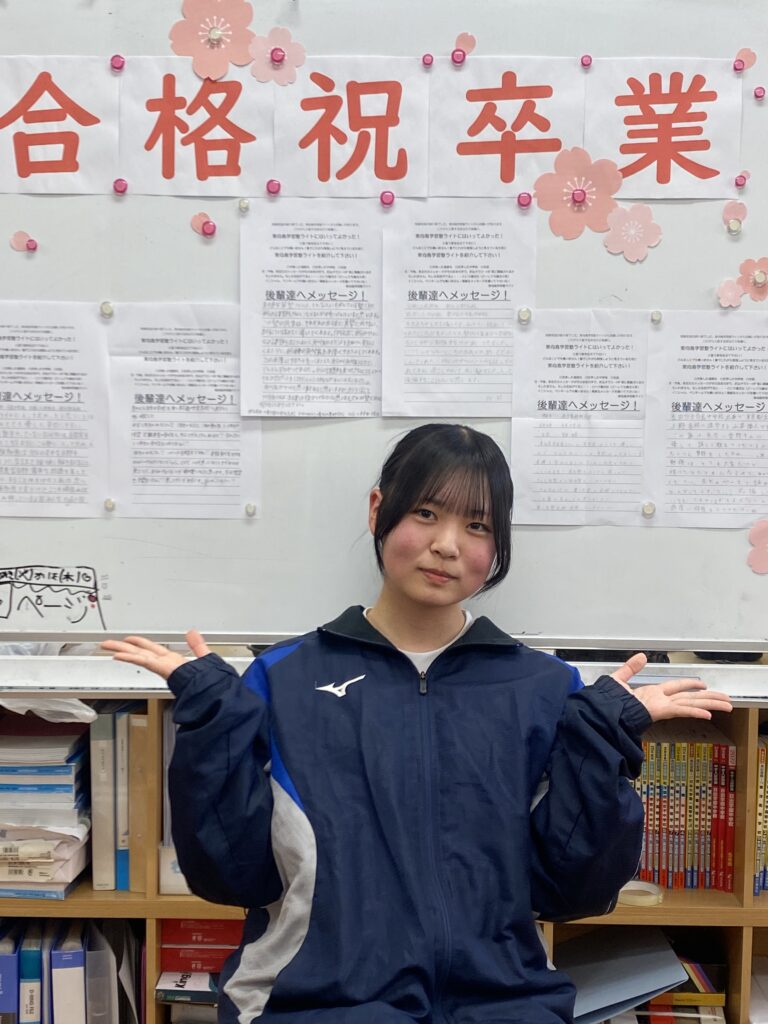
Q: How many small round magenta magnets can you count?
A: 15